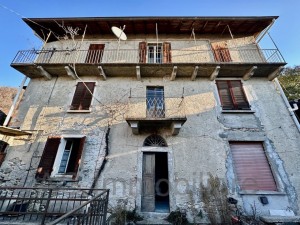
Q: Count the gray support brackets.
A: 11